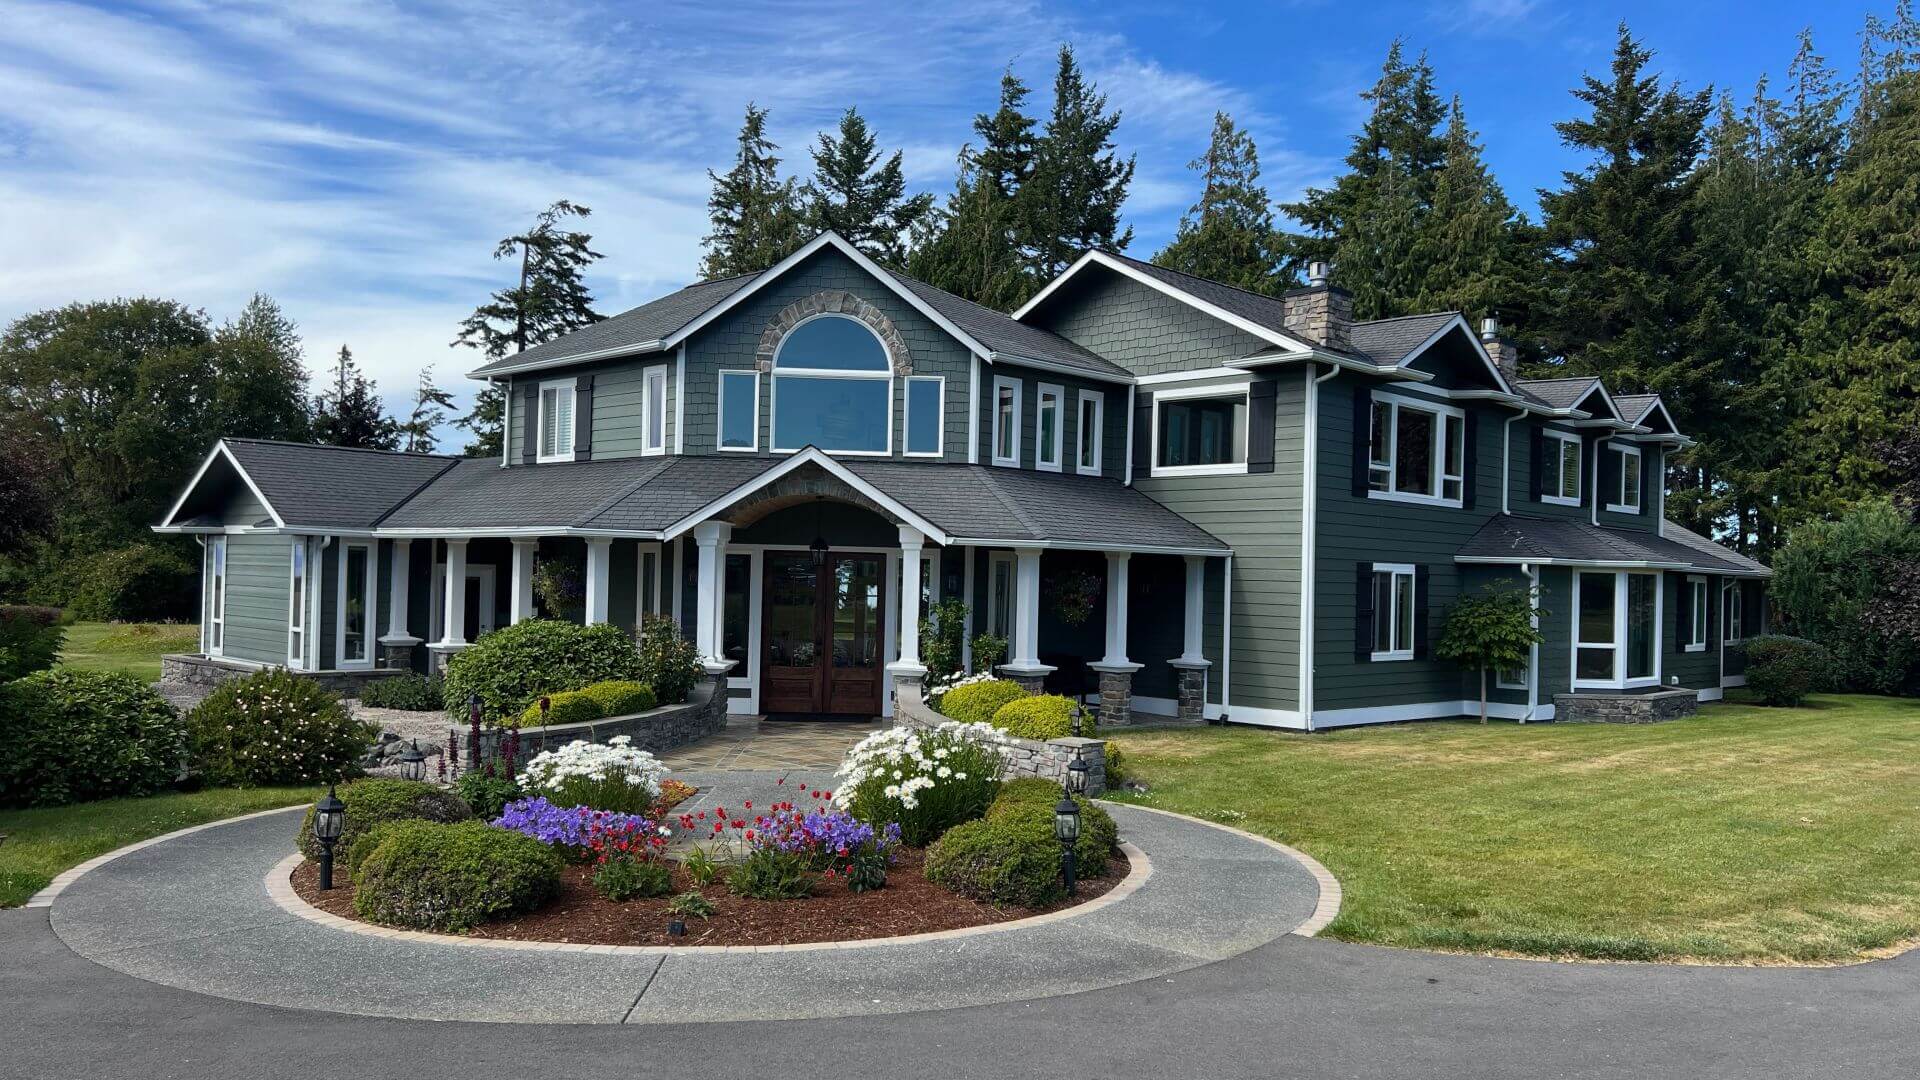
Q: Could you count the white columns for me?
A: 9